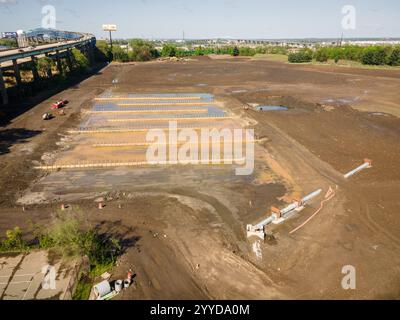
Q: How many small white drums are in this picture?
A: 2